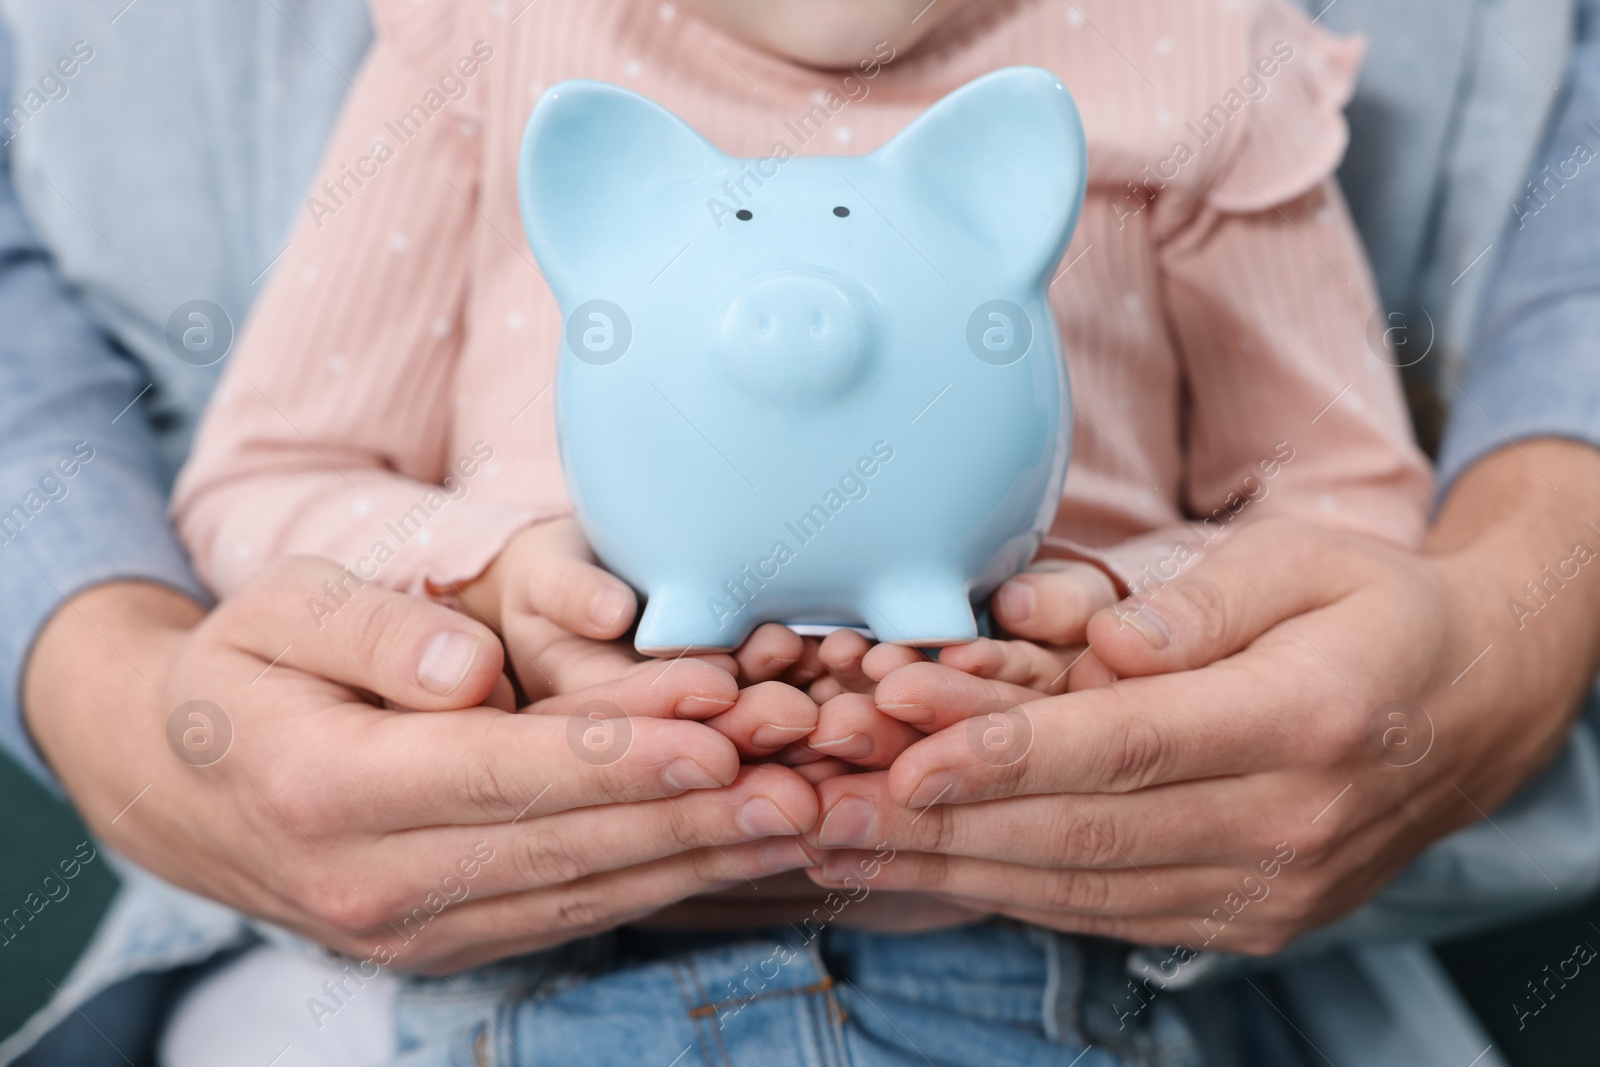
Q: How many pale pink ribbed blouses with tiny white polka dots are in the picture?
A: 1